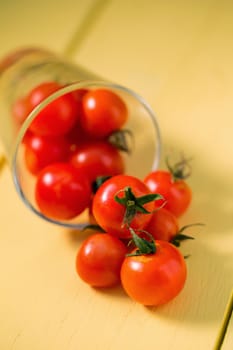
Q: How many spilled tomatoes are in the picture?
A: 5